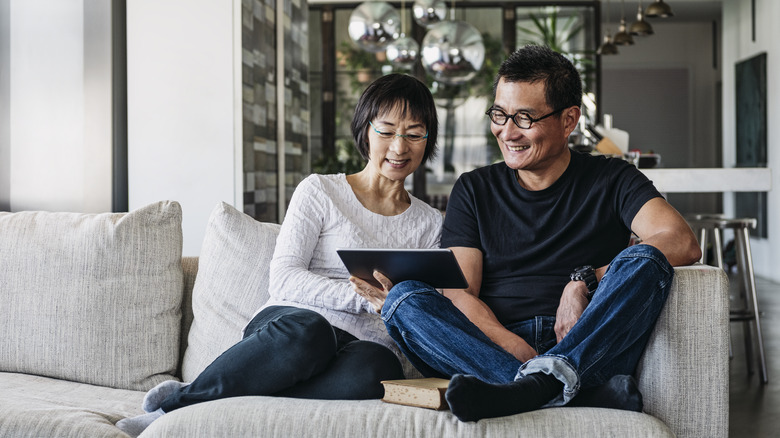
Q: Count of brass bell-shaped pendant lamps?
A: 4